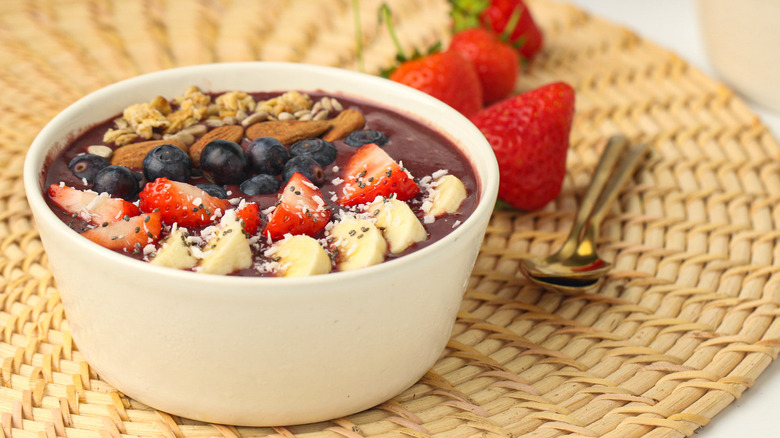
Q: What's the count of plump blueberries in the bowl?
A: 10